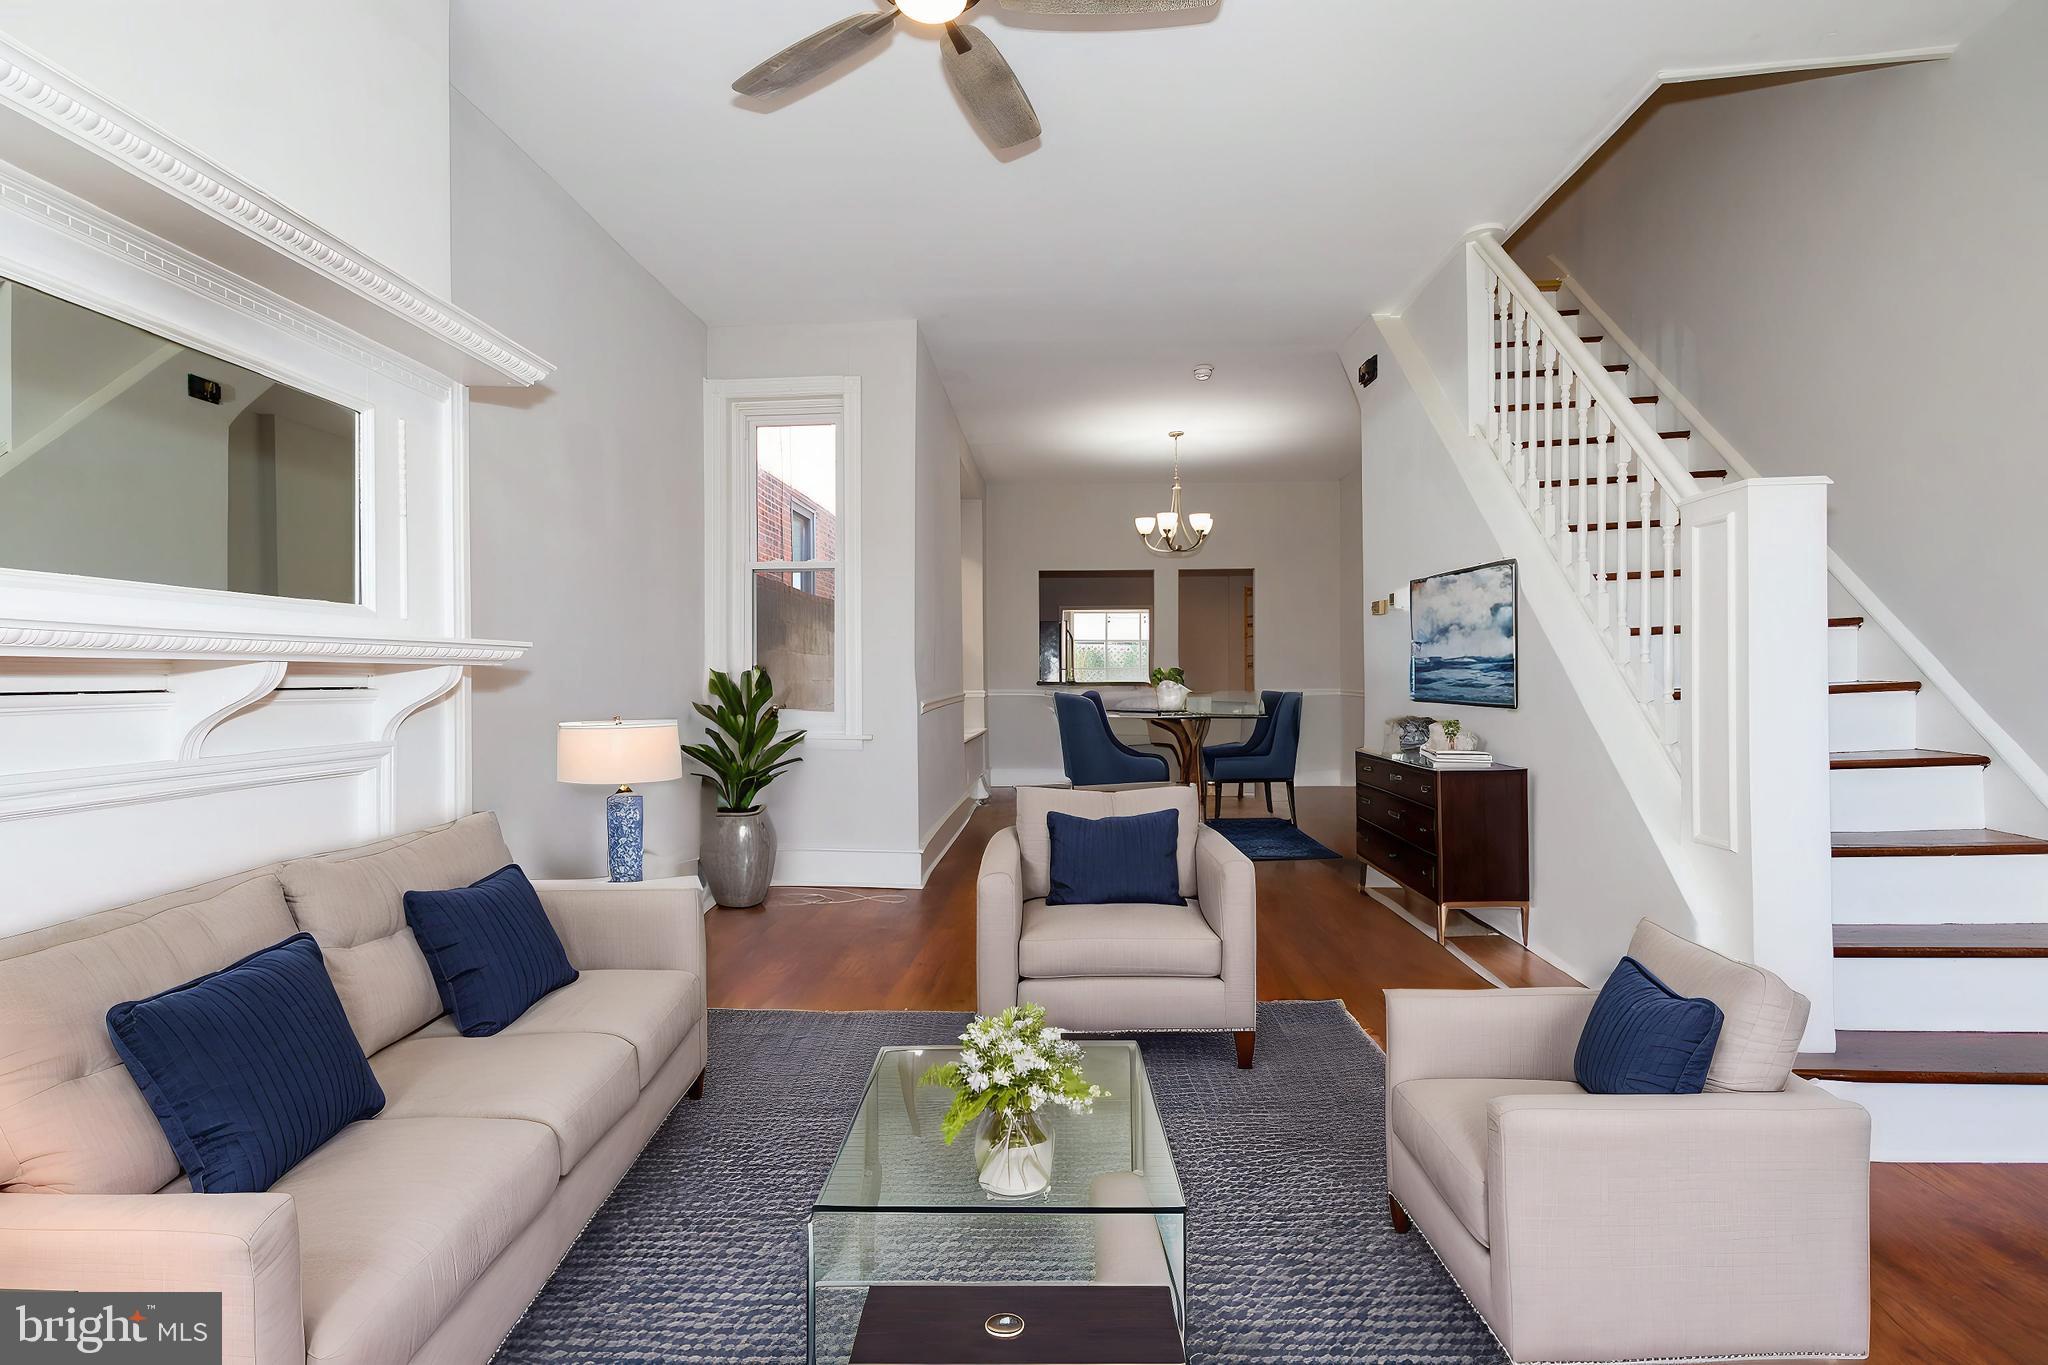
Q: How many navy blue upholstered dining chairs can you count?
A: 2